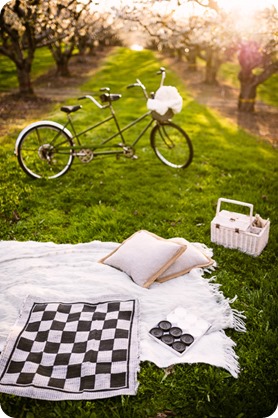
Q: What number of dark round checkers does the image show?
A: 6